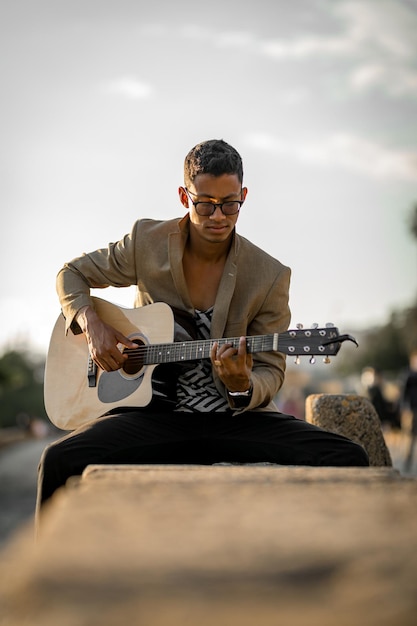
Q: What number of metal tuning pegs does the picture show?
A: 6